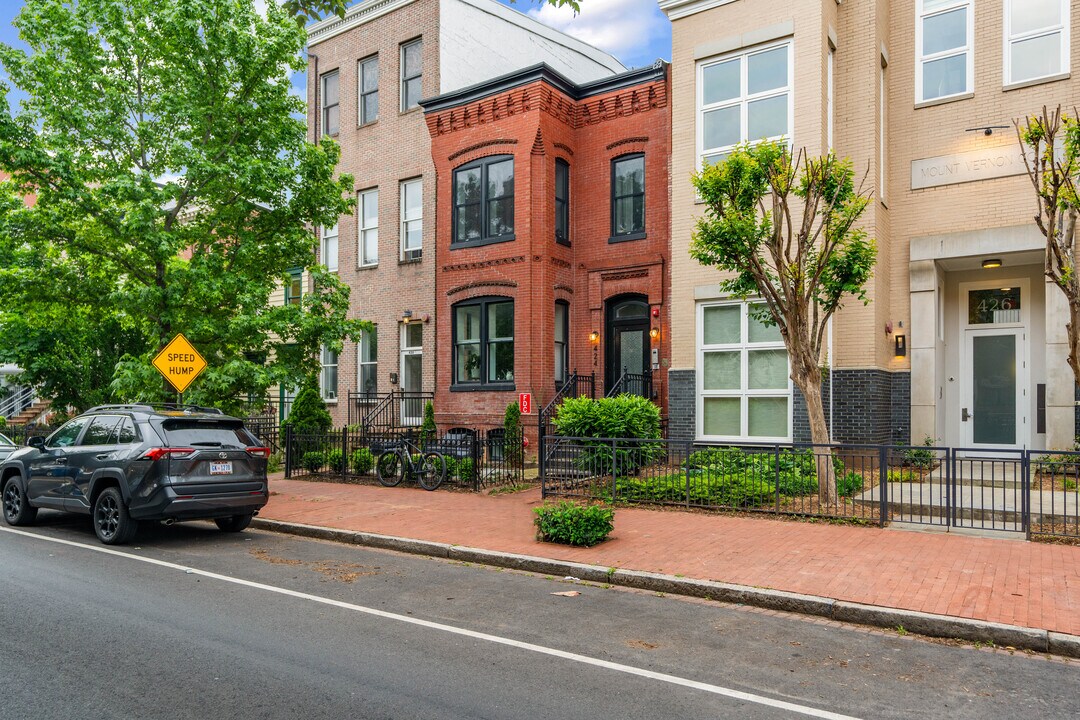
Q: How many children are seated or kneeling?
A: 0